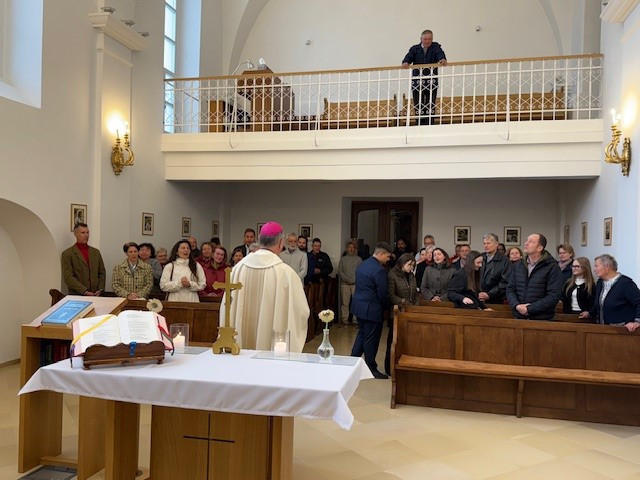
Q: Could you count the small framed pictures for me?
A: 11